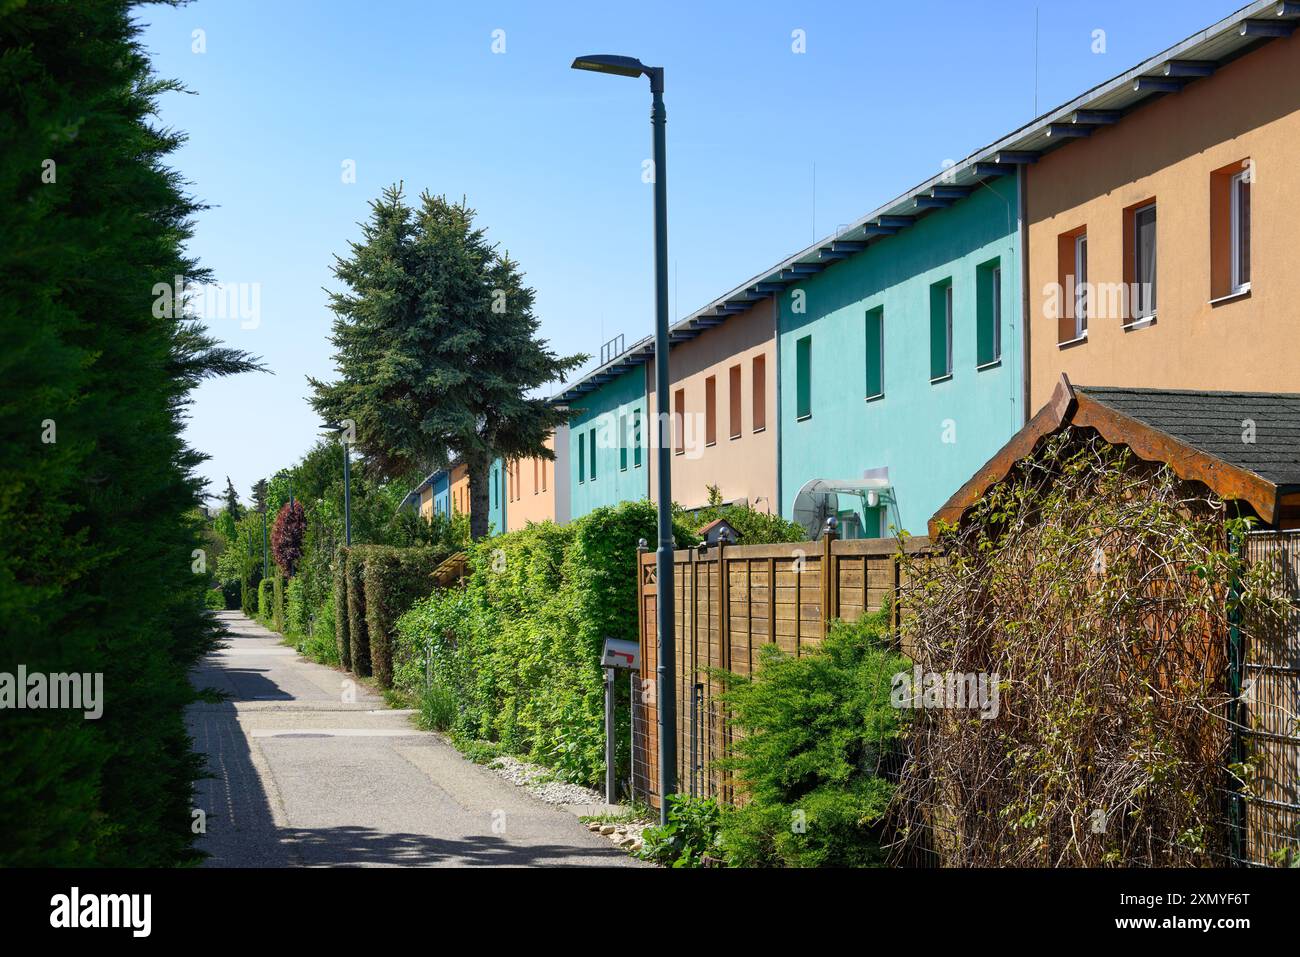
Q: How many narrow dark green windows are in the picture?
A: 9